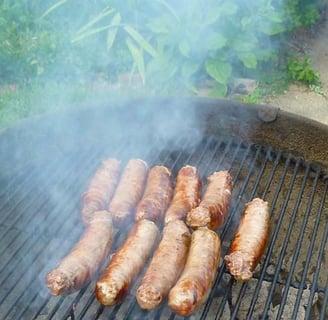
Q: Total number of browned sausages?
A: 10